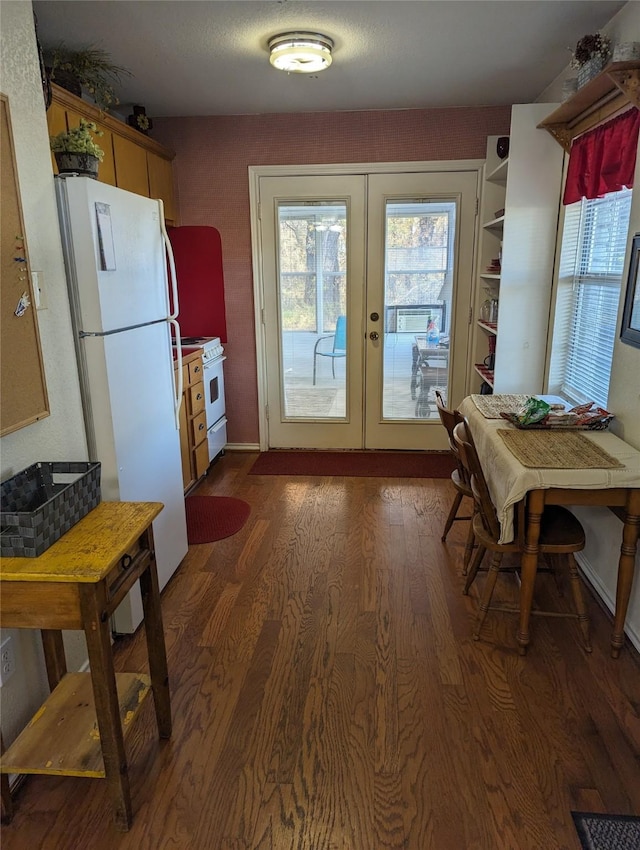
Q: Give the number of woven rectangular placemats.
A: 2